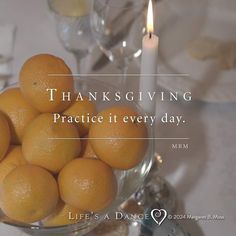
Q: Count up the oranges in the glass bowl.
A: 11